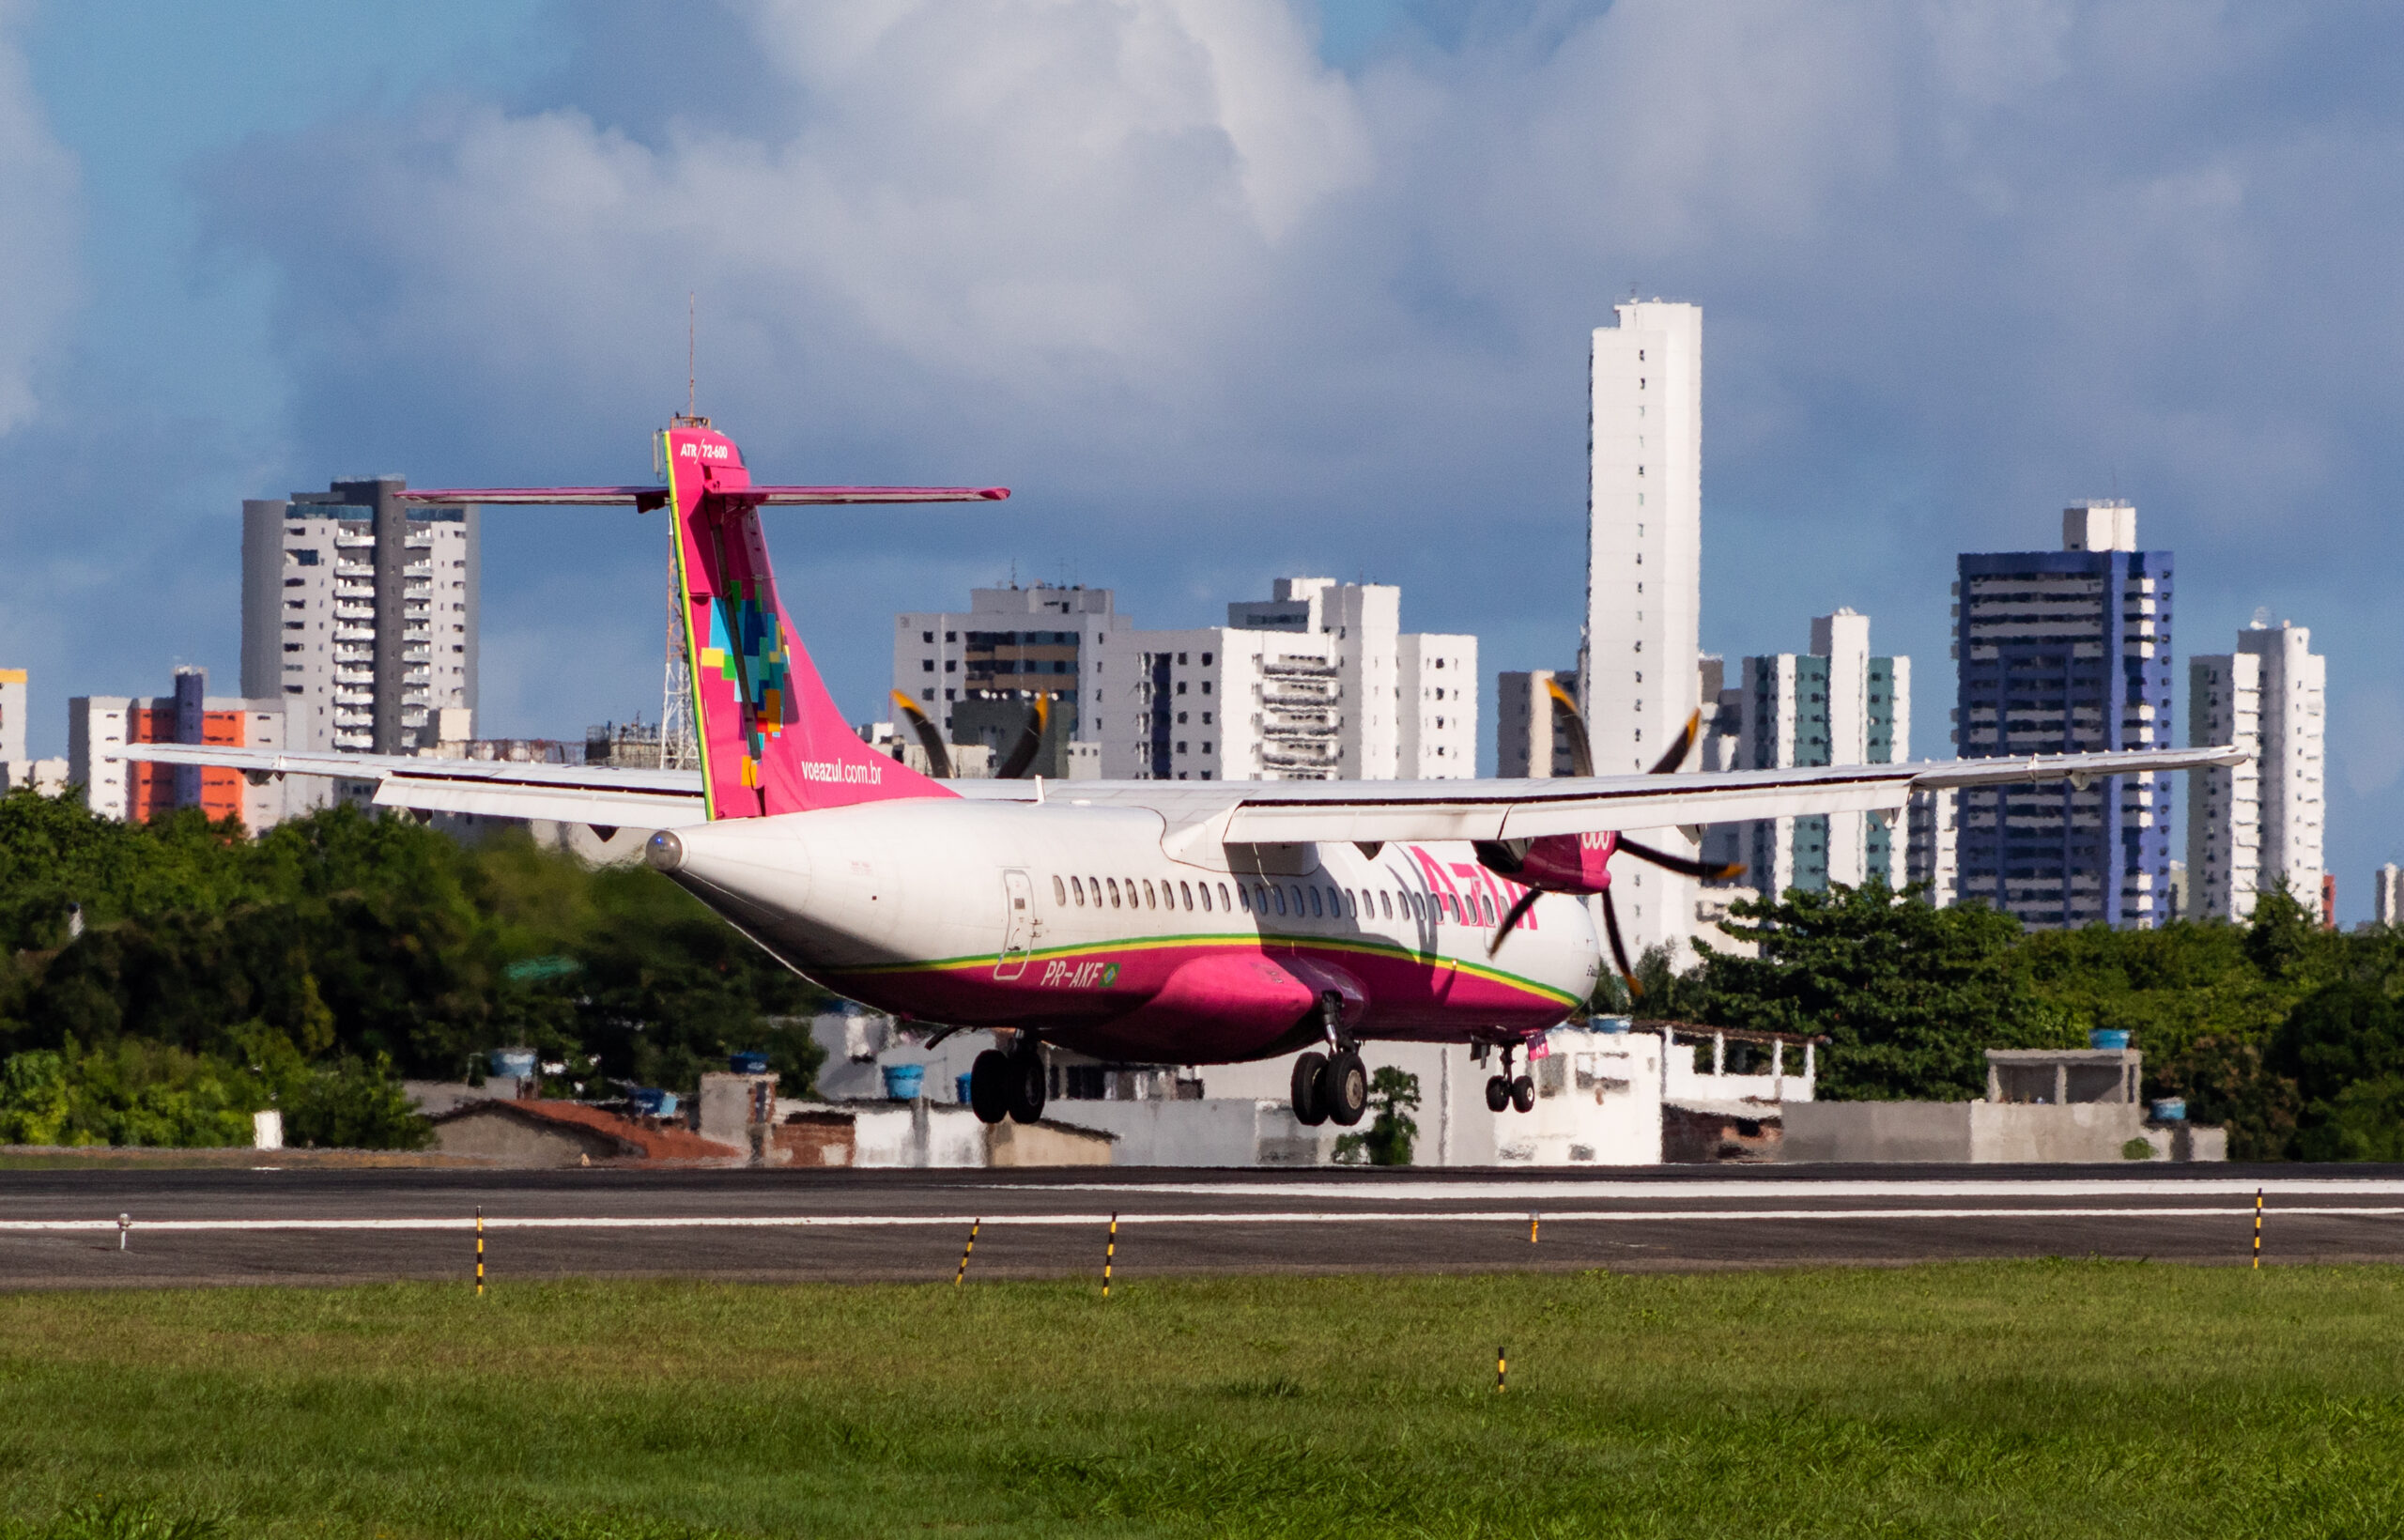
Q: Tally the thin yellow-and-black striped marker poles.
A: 5